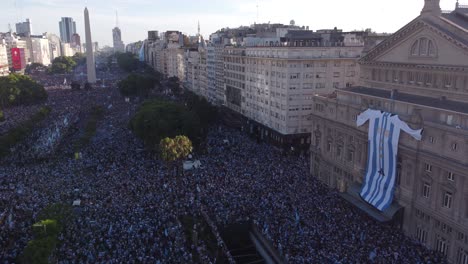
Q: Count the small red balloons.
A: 0